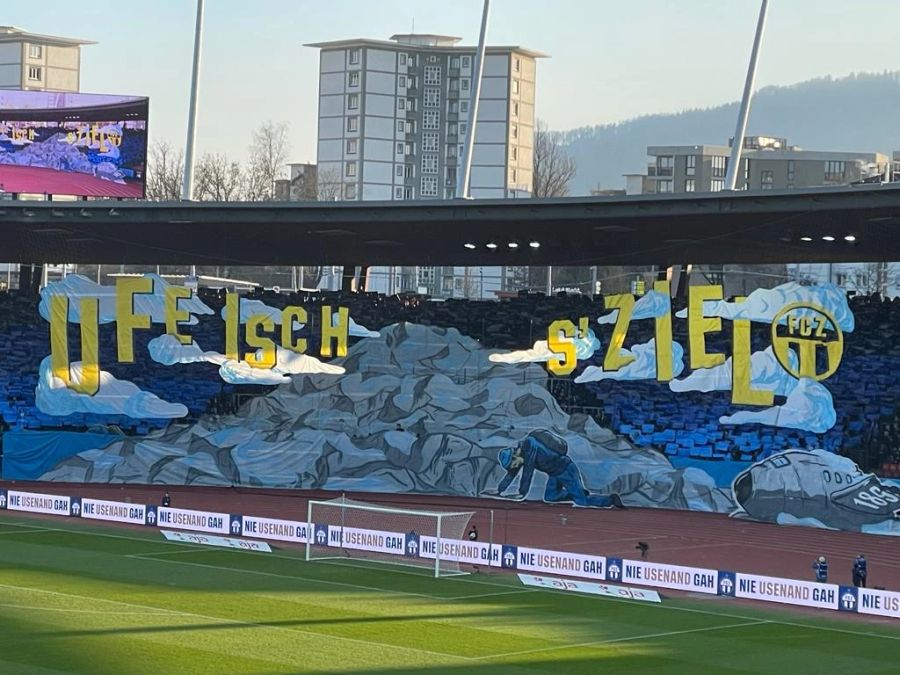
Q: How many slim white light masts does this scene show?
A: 3